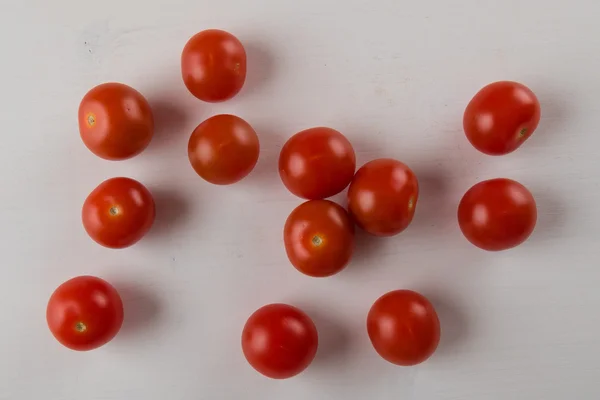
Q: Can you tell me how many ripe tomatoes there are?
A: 12